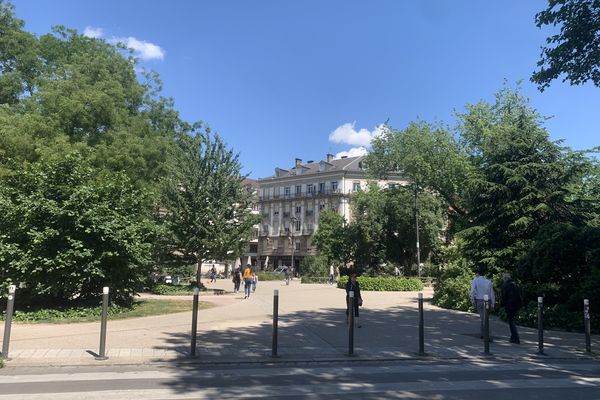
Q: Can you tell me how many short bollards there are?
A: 9